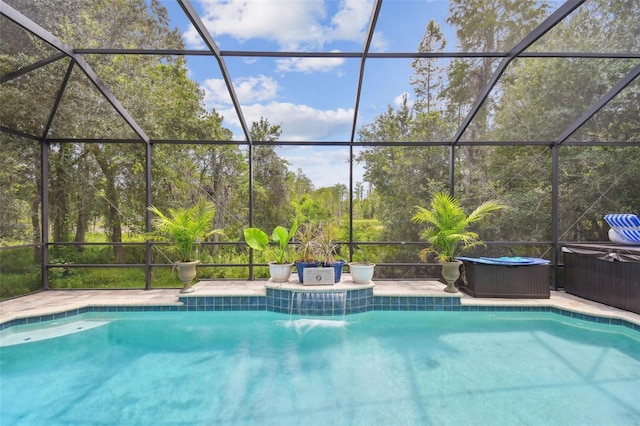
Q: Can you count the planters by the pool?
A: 6